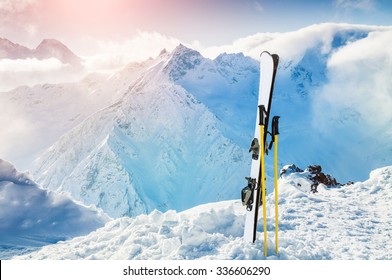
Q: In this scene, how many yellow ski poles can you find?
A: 2